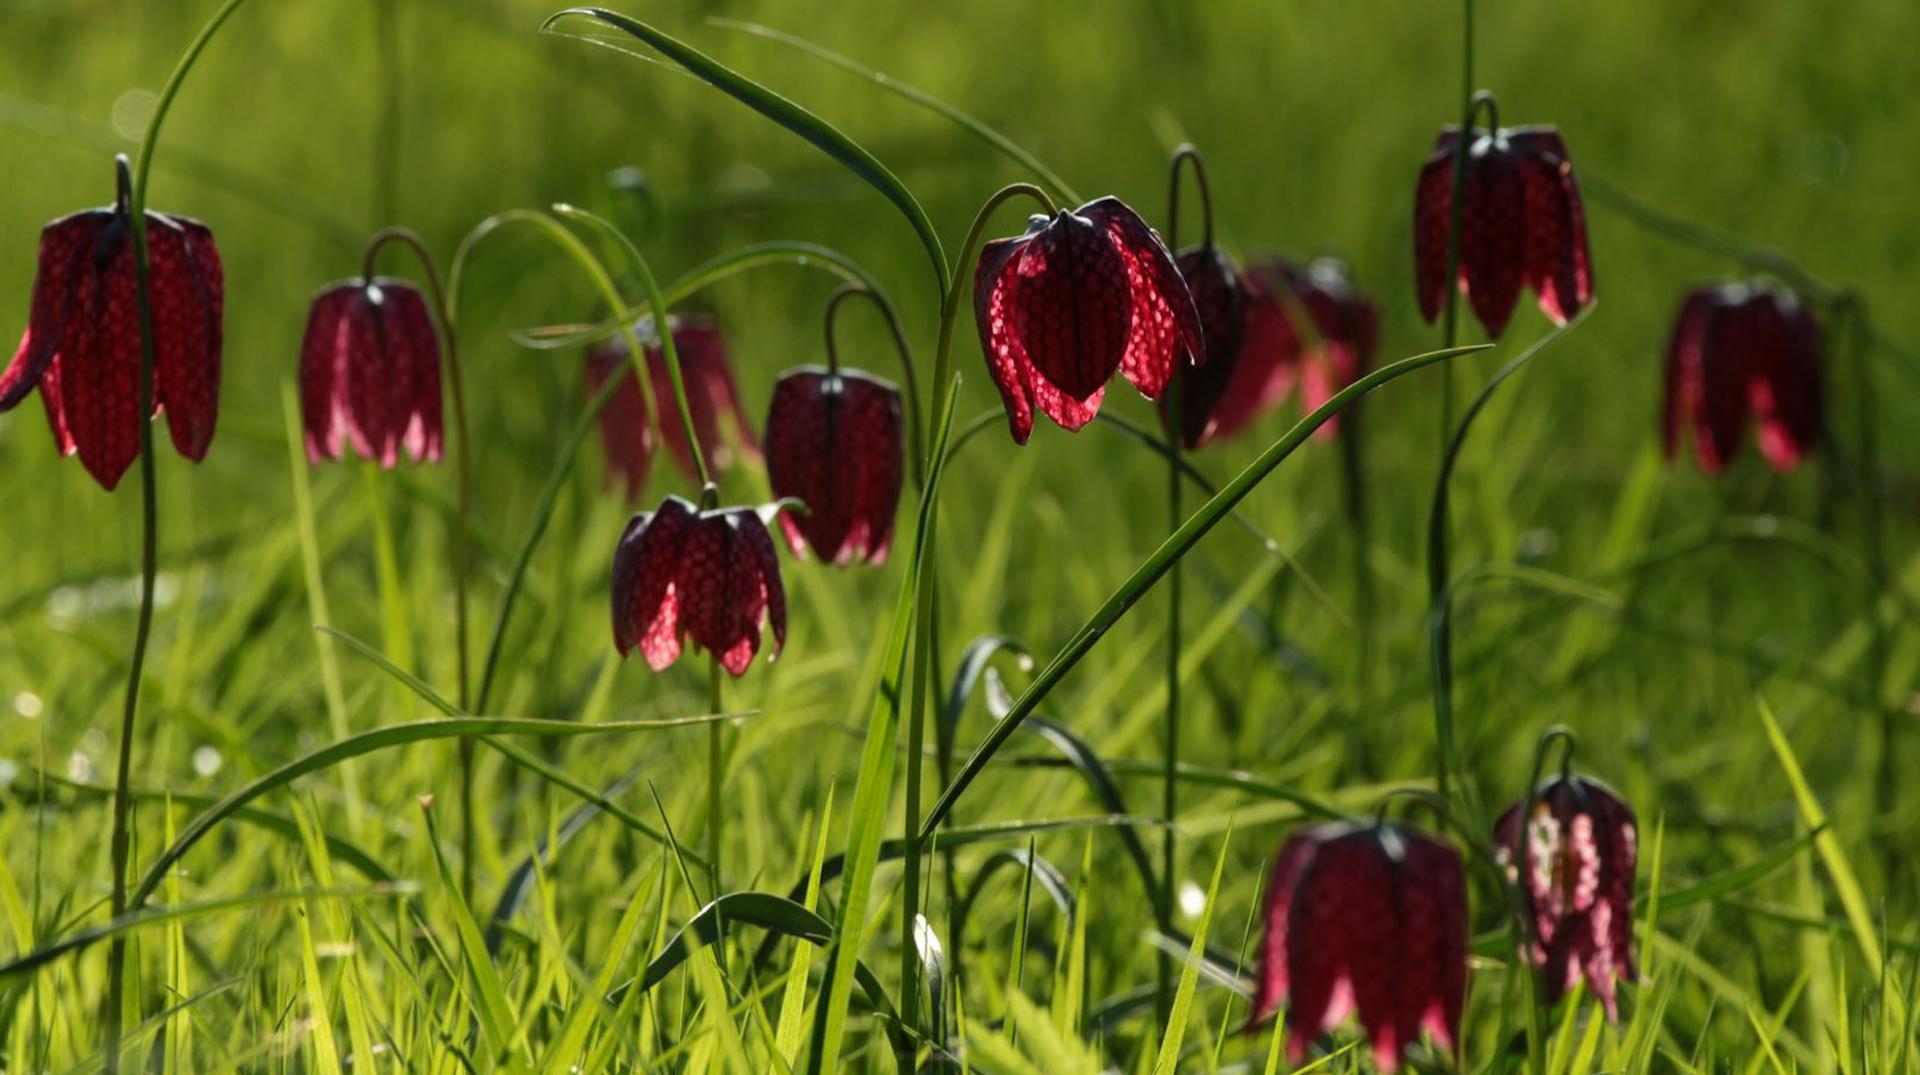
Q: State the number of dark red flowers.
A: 12